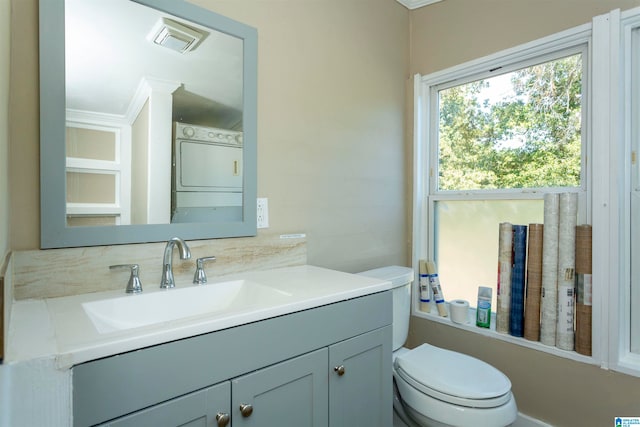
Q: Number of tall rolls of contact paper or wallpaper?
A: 6